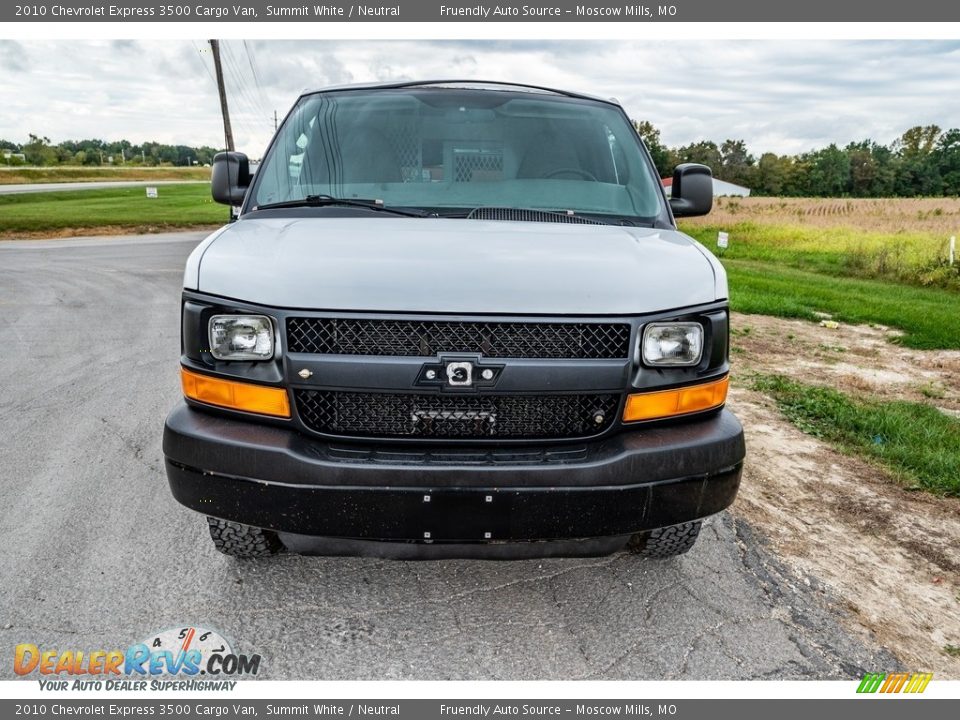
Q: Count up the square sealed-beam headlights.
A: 2